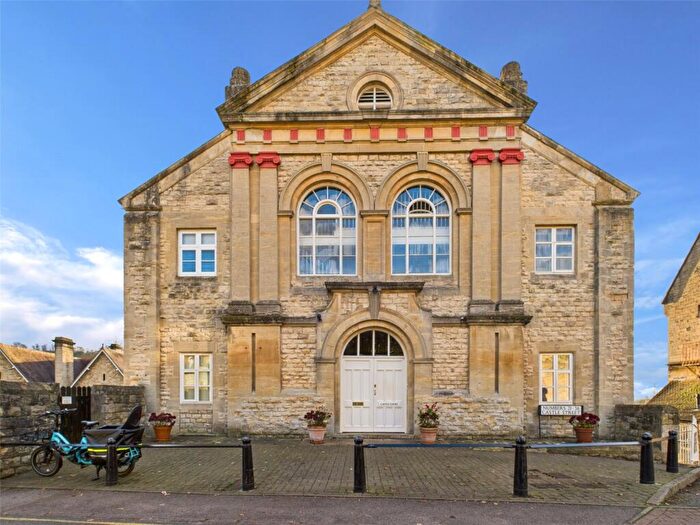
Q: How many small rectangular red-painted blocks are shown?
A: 11